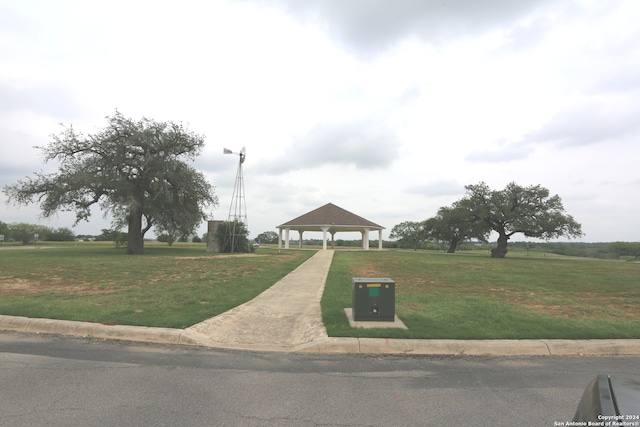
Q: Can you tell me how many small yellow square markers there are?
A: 2